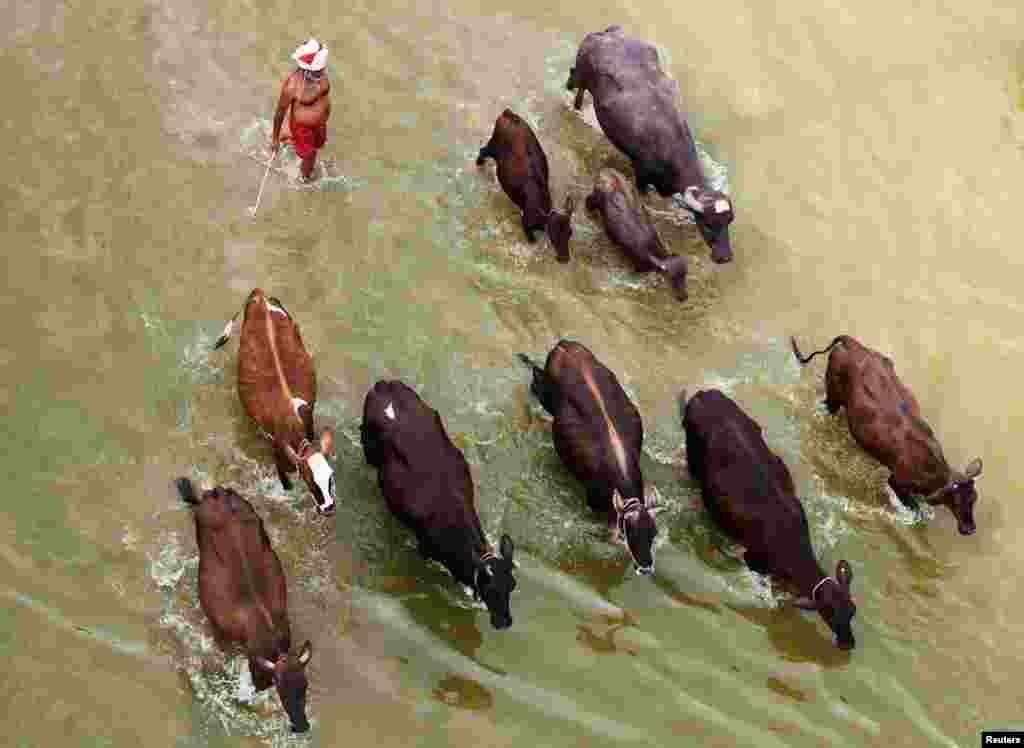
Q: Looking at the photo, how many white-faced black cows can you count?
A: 0